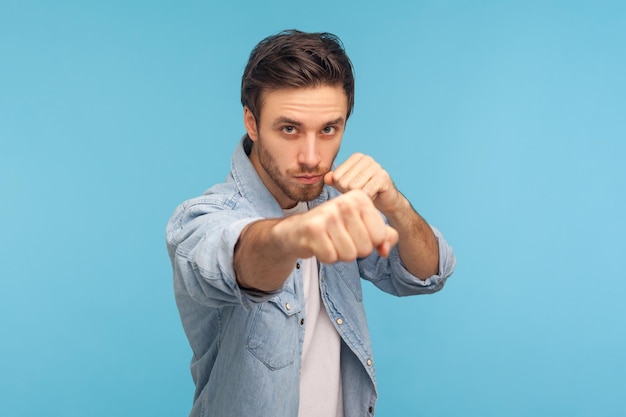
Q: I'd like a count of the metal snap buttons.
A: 6